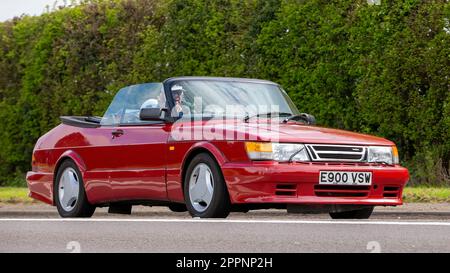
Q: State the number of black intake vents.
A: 6